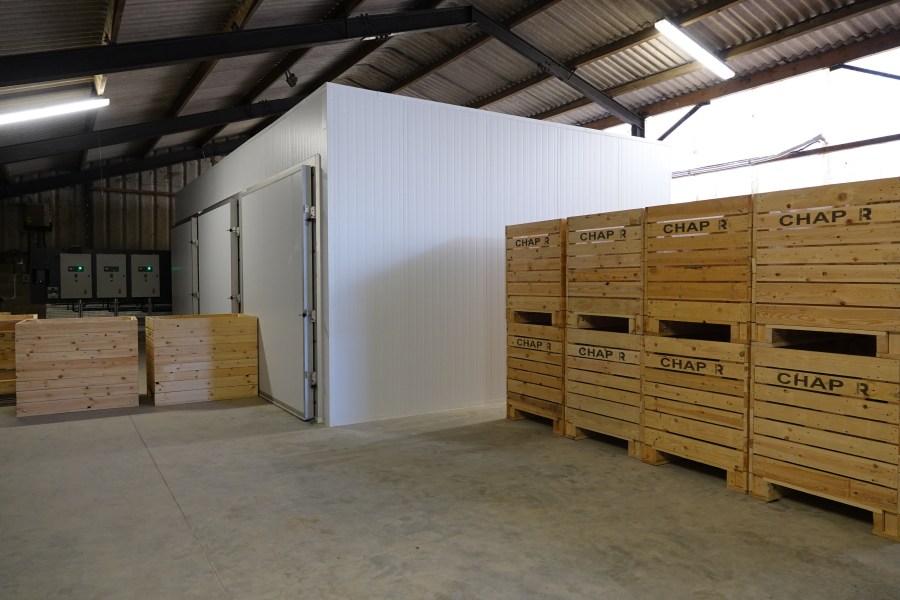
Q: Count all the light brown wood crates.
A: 11